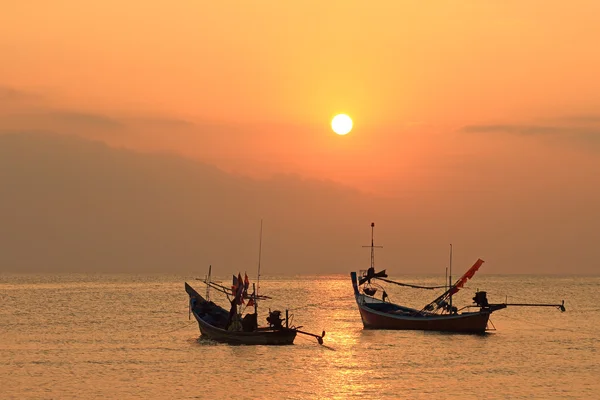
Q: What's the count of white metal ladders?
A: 0